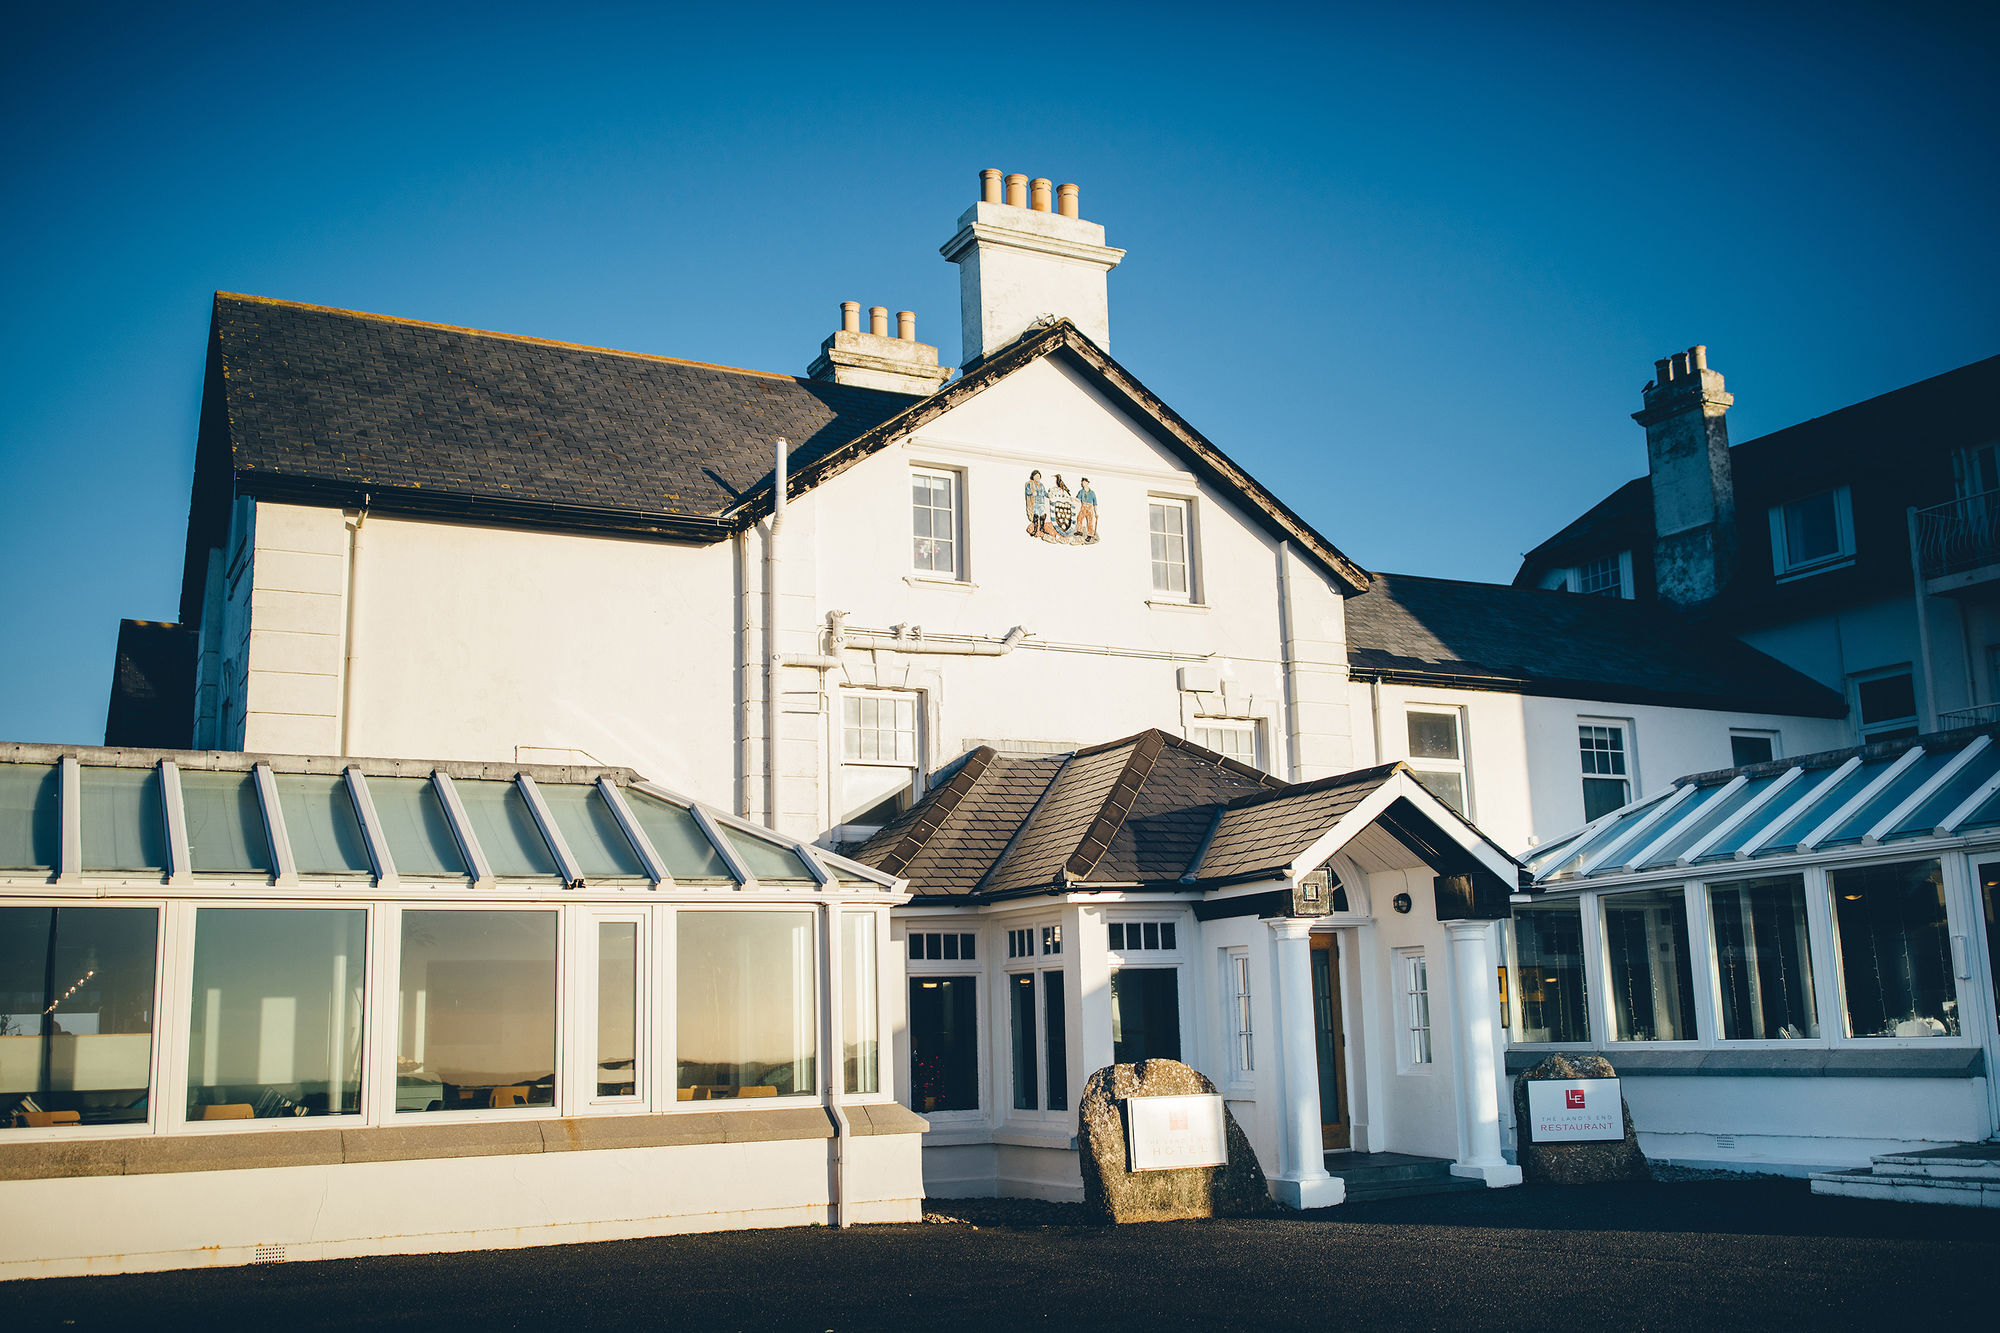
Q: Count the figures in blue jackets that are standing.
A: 2